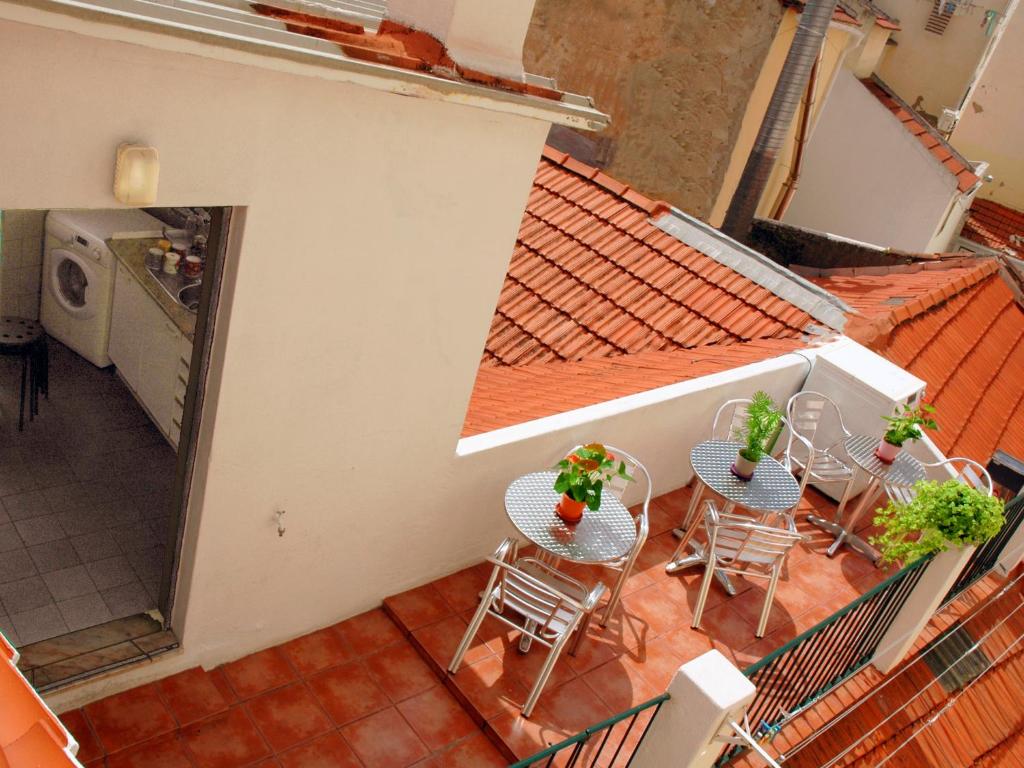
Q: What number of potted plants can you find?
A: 4